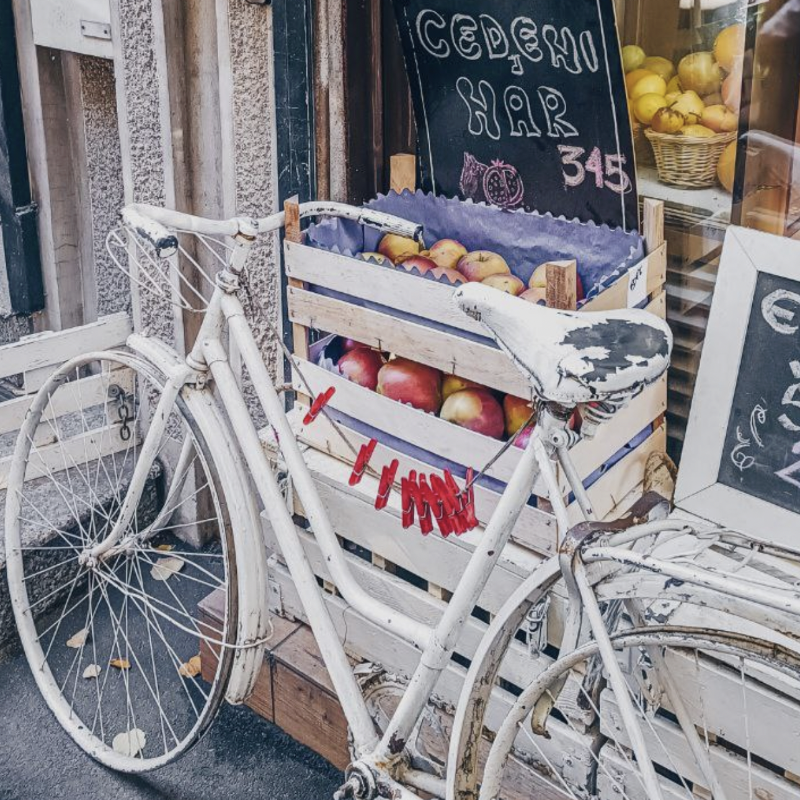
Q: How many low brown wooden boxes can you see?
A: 2